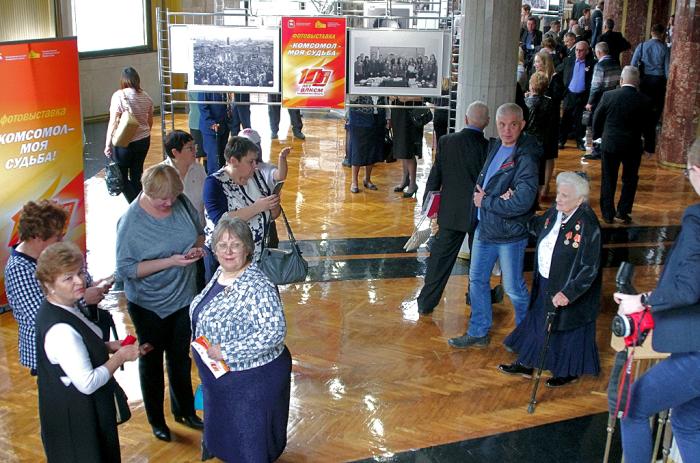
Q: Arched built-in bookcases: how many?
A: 0